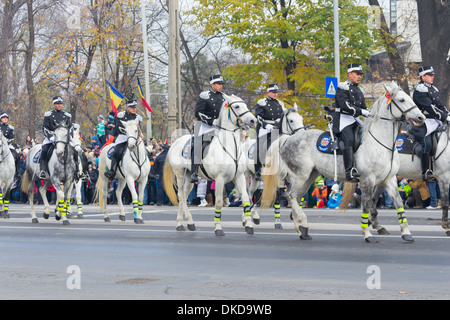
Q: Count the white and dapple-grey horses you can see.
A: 8